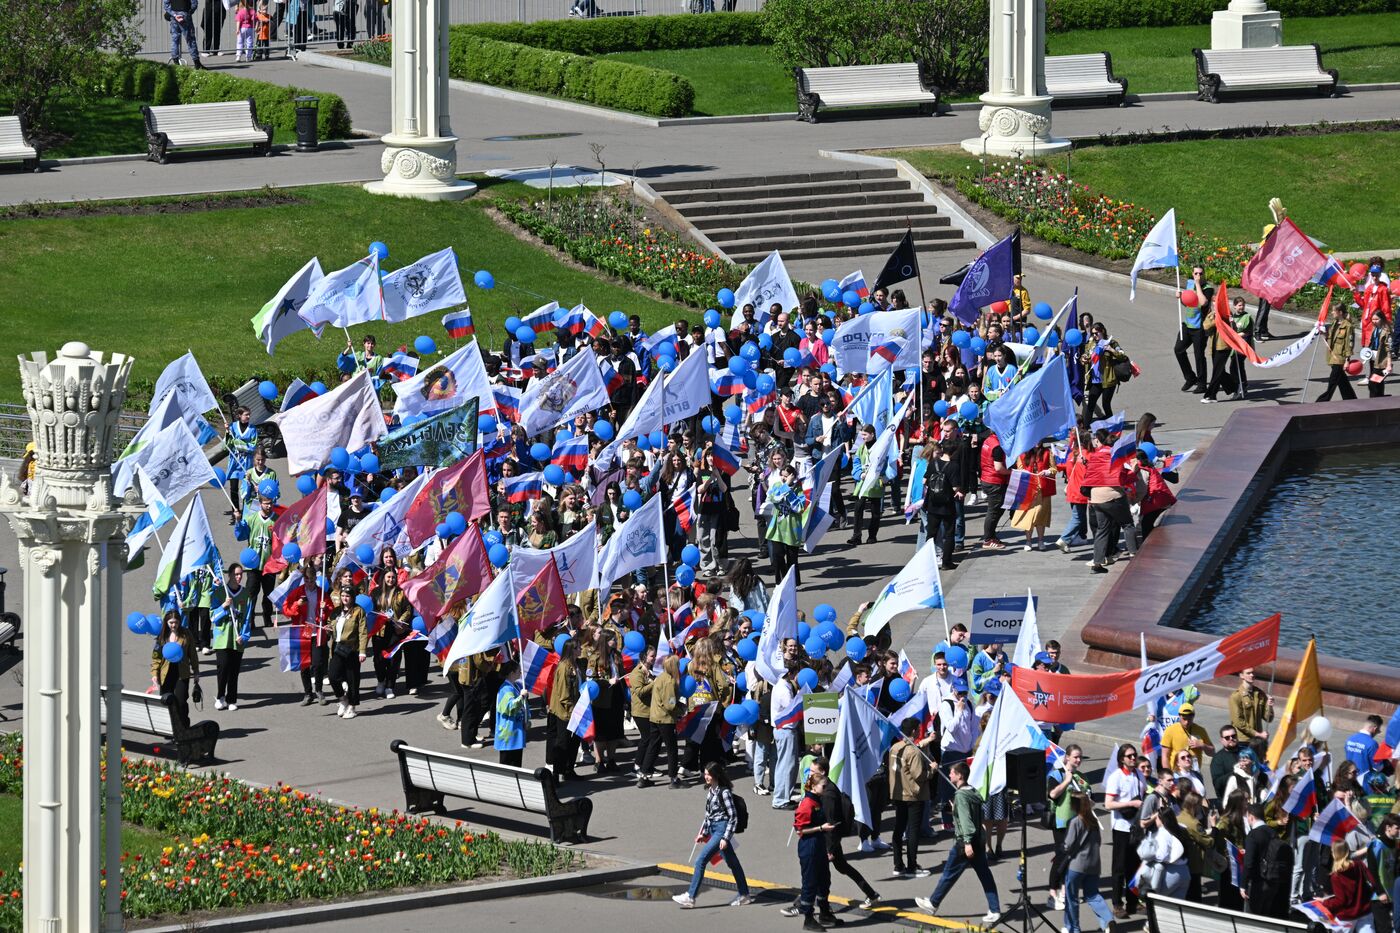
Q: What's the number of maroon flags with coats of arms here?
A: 4